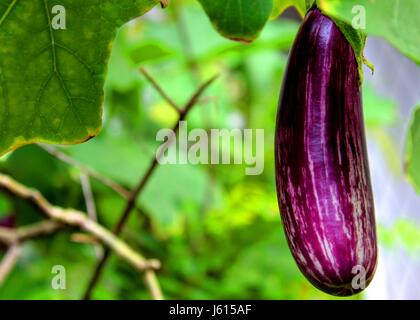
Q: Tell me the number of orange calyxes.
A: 0